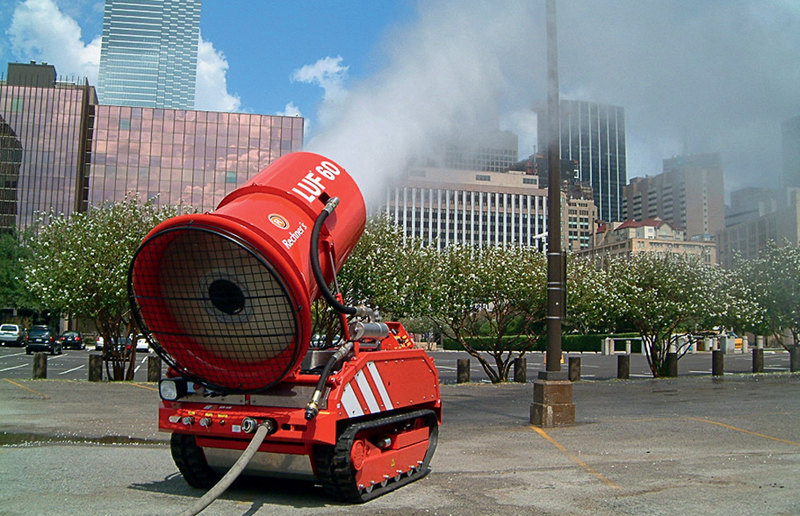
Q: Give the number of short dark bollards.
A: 11